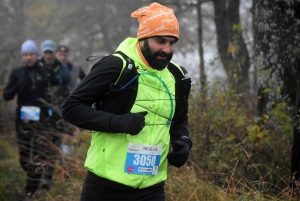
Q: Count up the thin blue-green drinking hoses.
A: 1